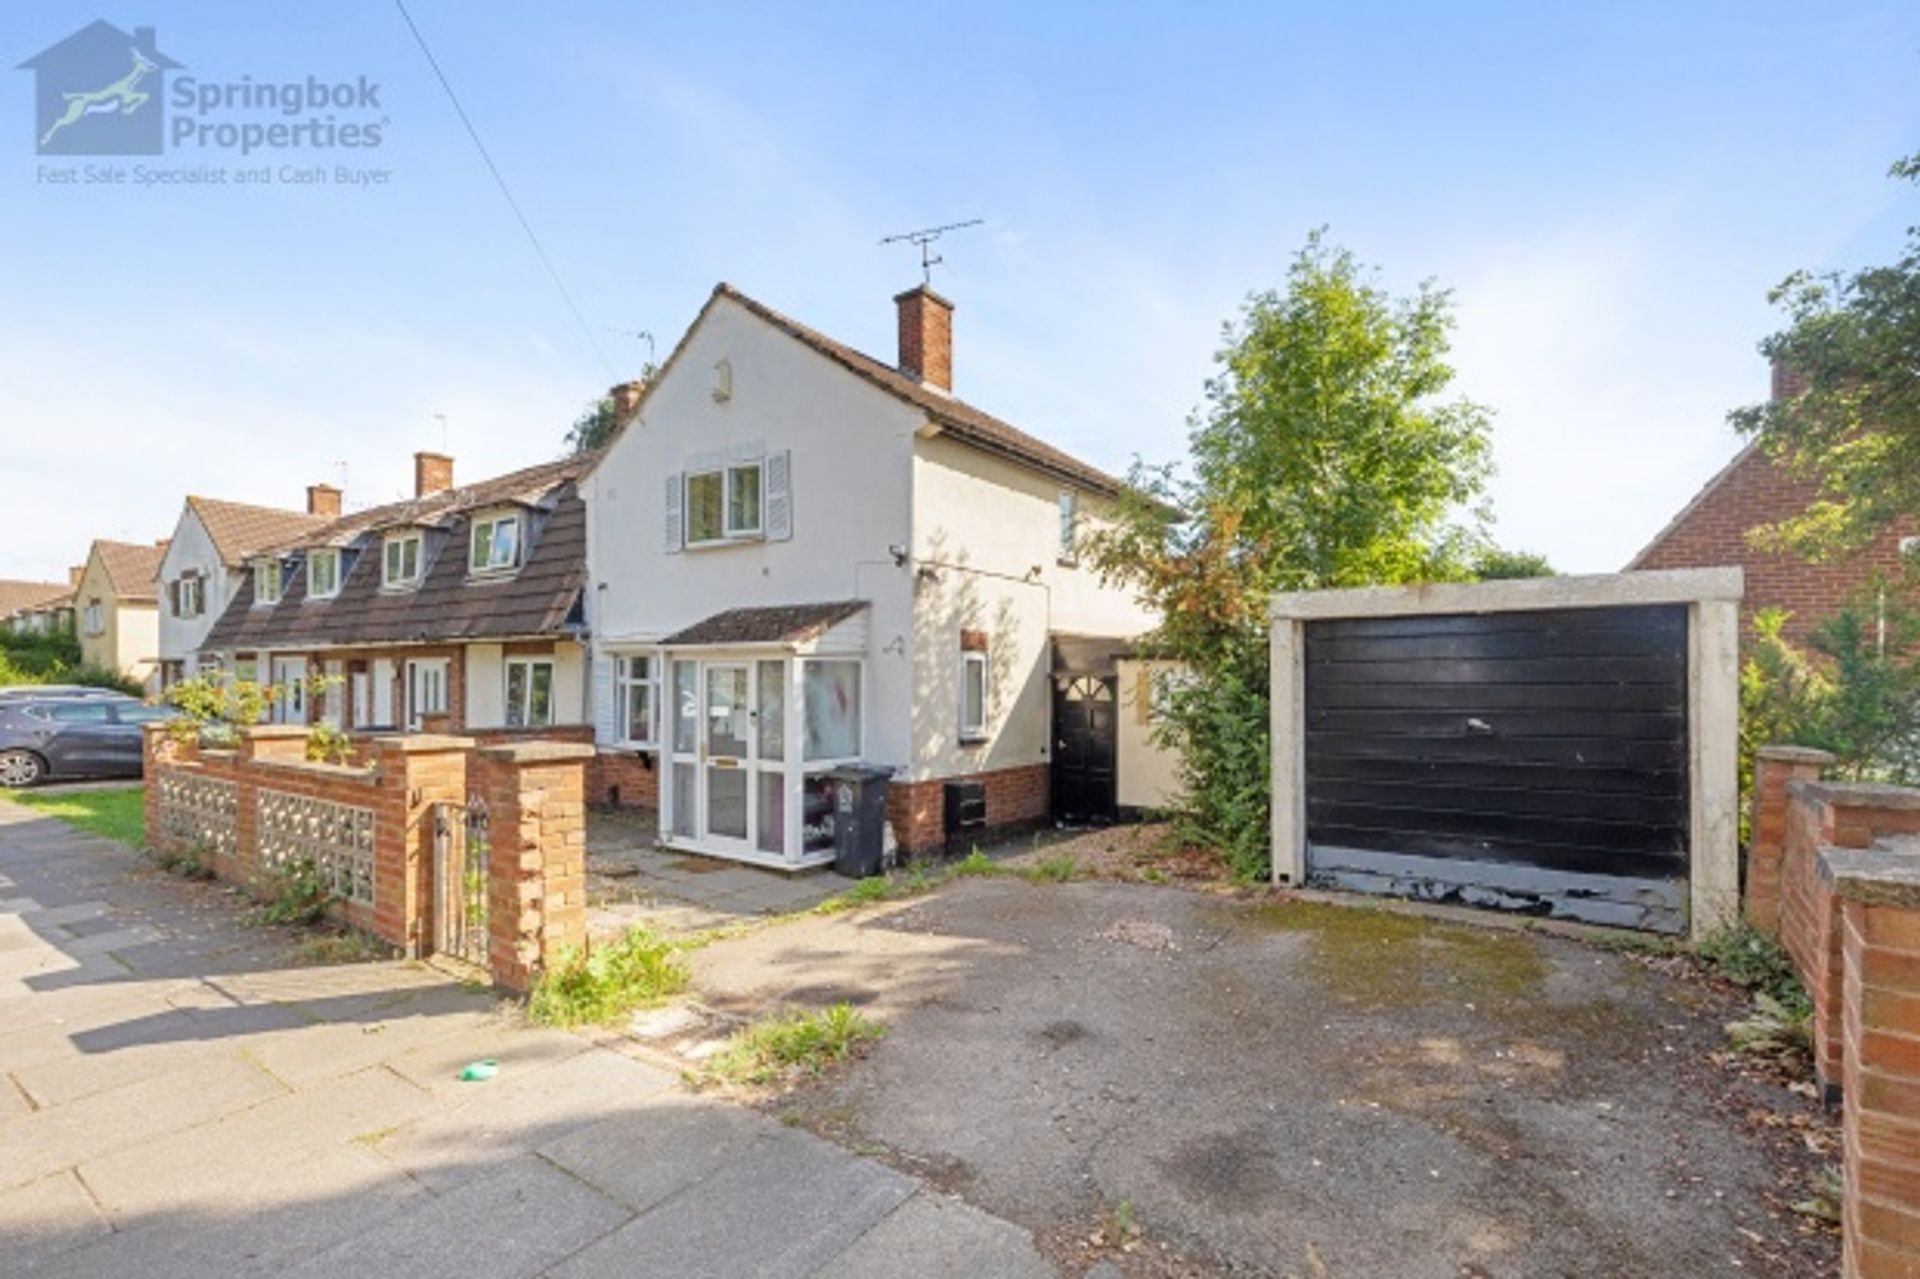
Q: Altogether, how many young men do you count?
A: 0